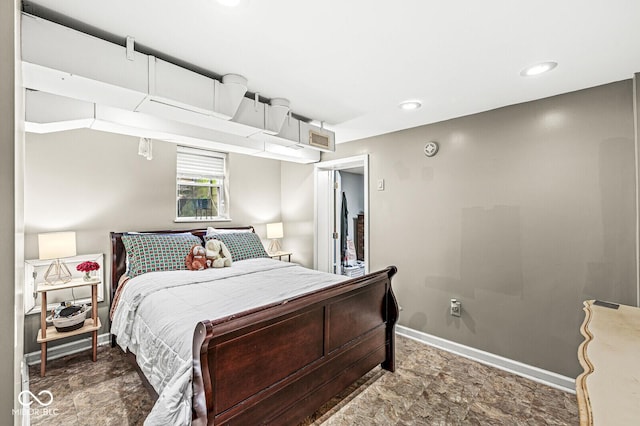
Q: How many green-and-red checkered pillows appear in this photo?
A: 2